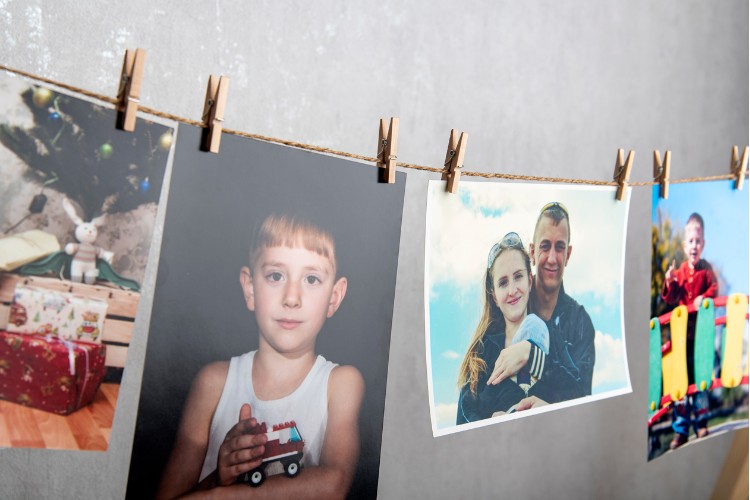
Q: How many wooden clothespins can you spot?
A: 7